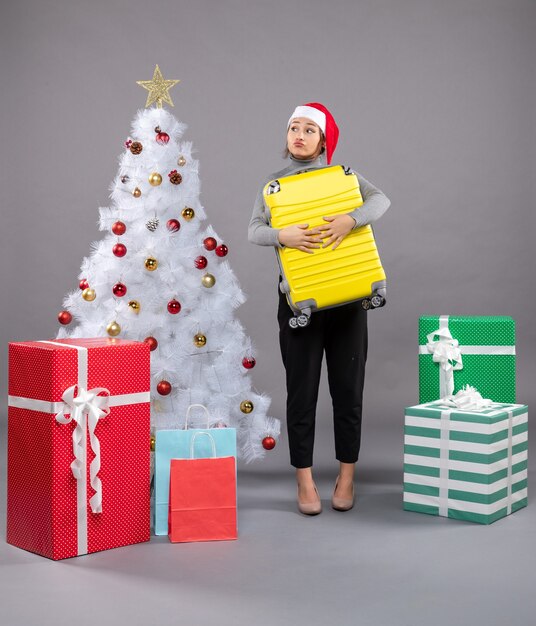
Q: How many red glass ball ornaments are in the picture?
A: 15